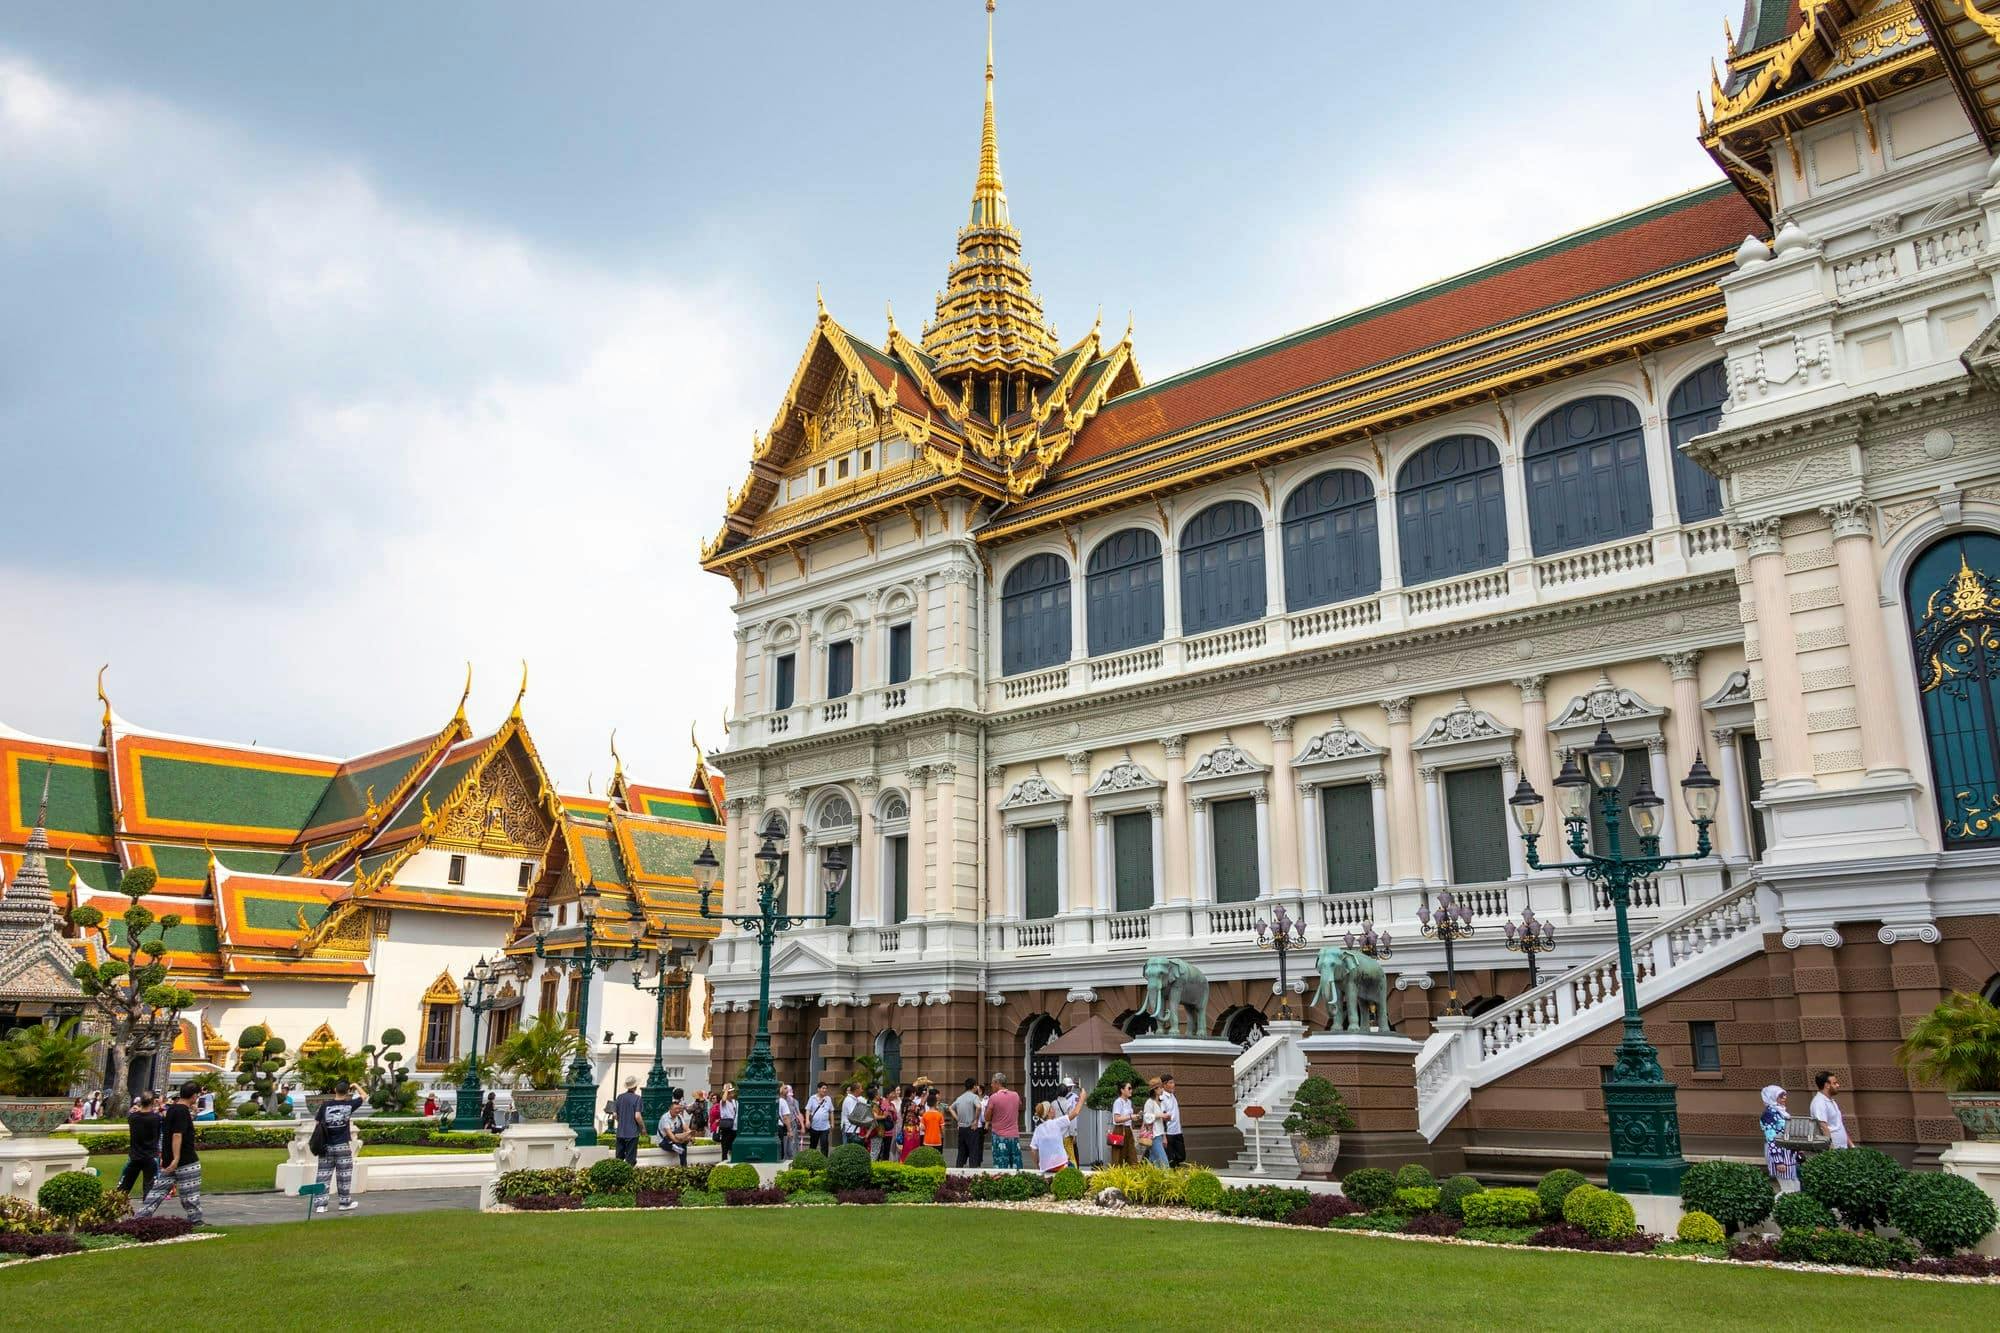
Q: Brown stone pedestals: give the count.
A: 2